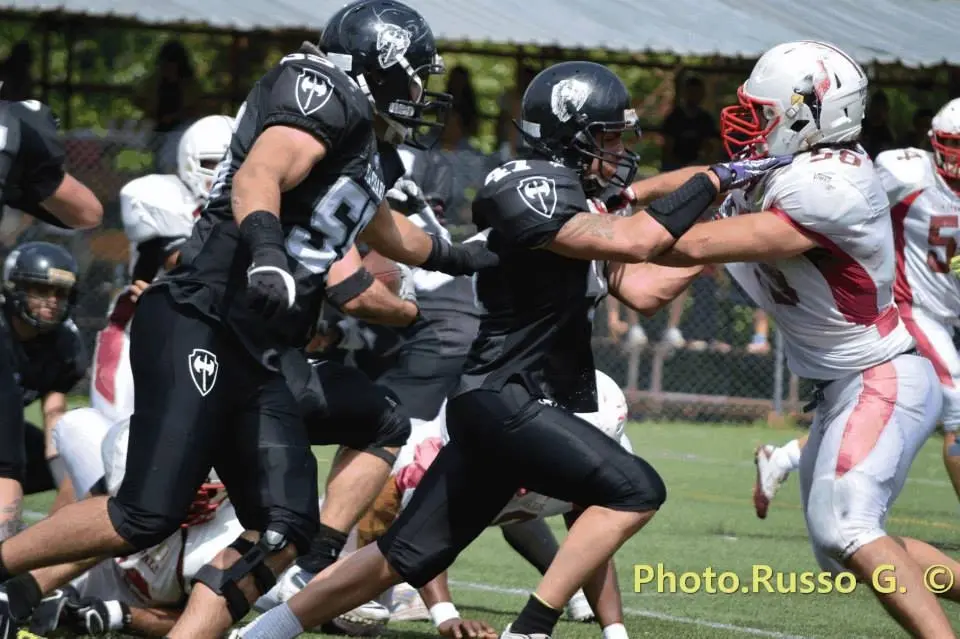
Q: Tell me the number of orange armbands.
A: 0